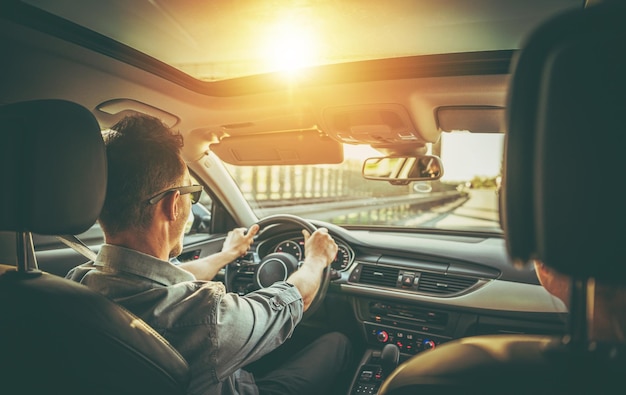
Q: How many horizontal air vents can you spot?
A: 2